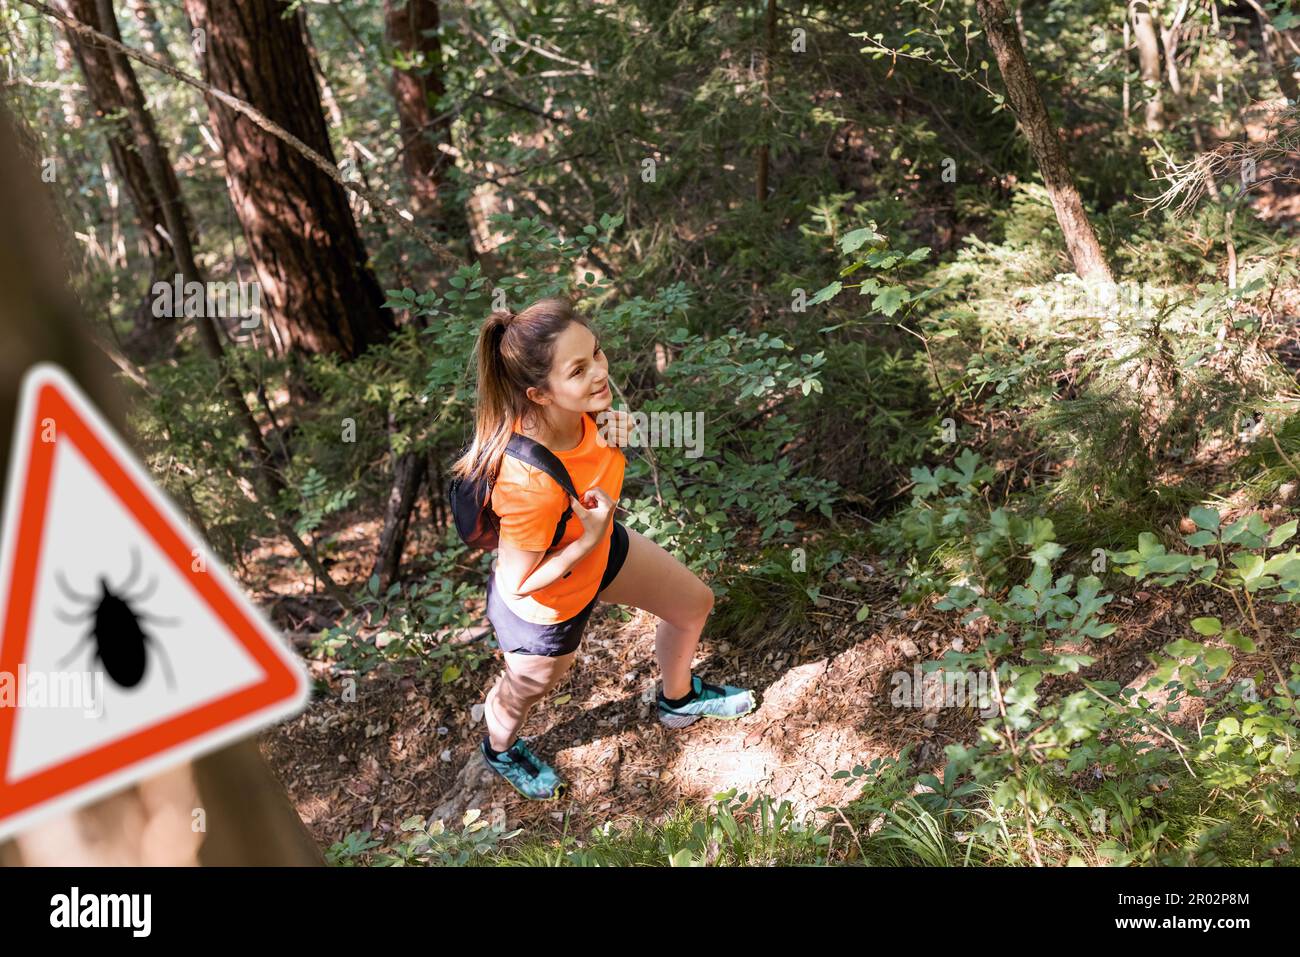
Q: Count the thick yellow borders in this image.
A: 0